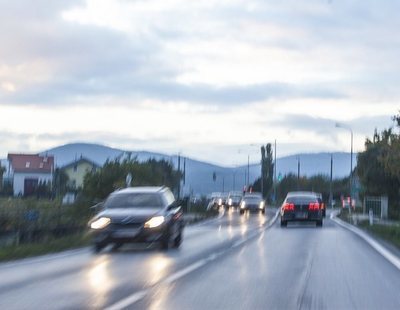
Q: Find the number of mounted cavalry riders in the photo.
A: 0